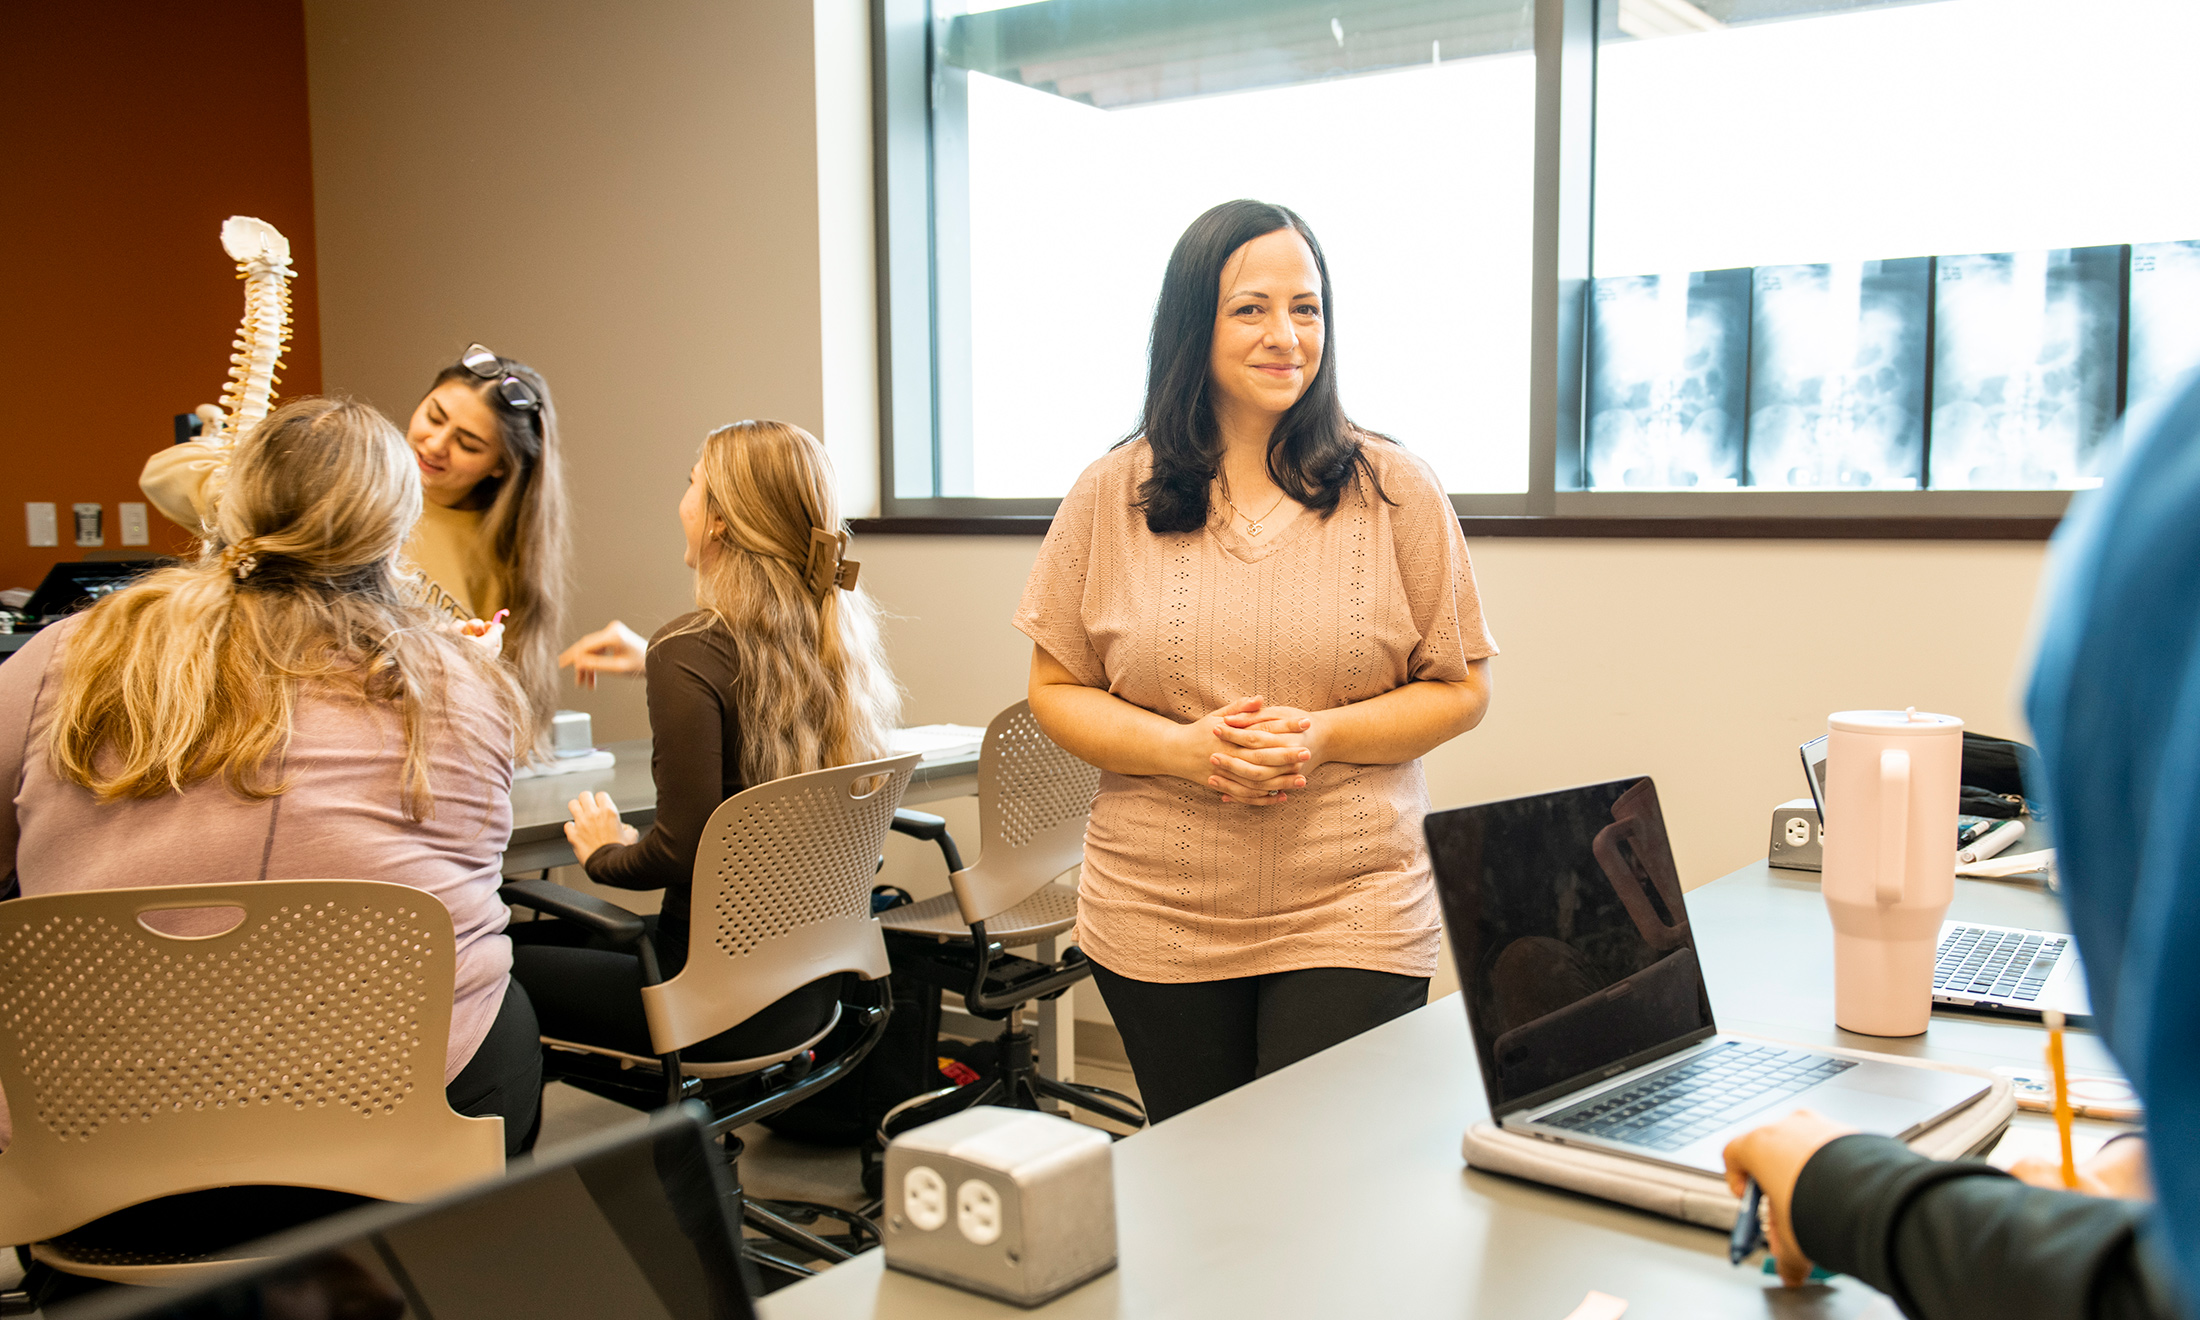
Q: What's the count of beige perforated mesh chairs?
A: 3